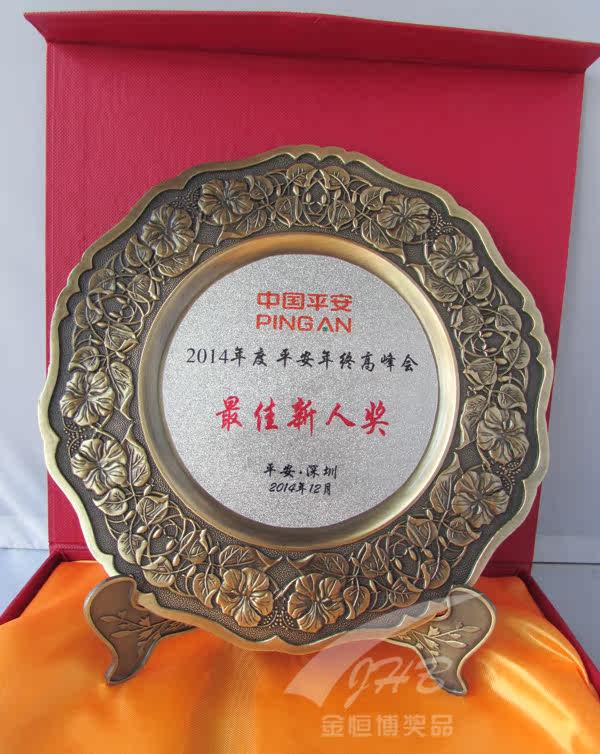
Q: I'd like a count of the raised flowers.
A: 10